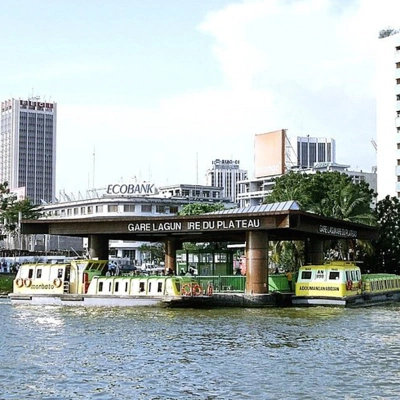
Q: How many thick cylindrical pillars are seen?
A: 4